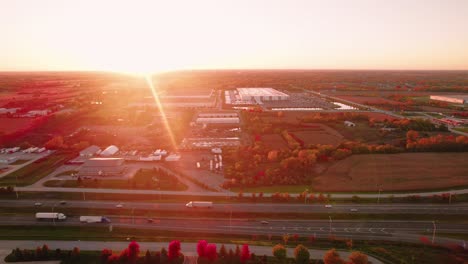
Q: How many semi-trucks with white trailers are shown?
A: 3